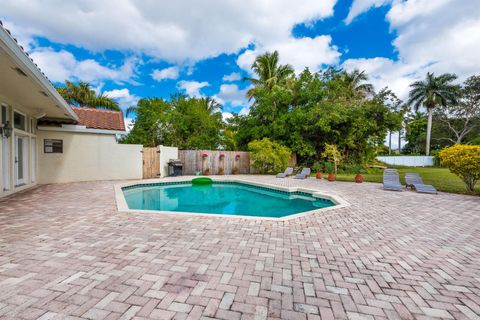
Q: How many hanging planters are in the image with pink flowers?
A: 3